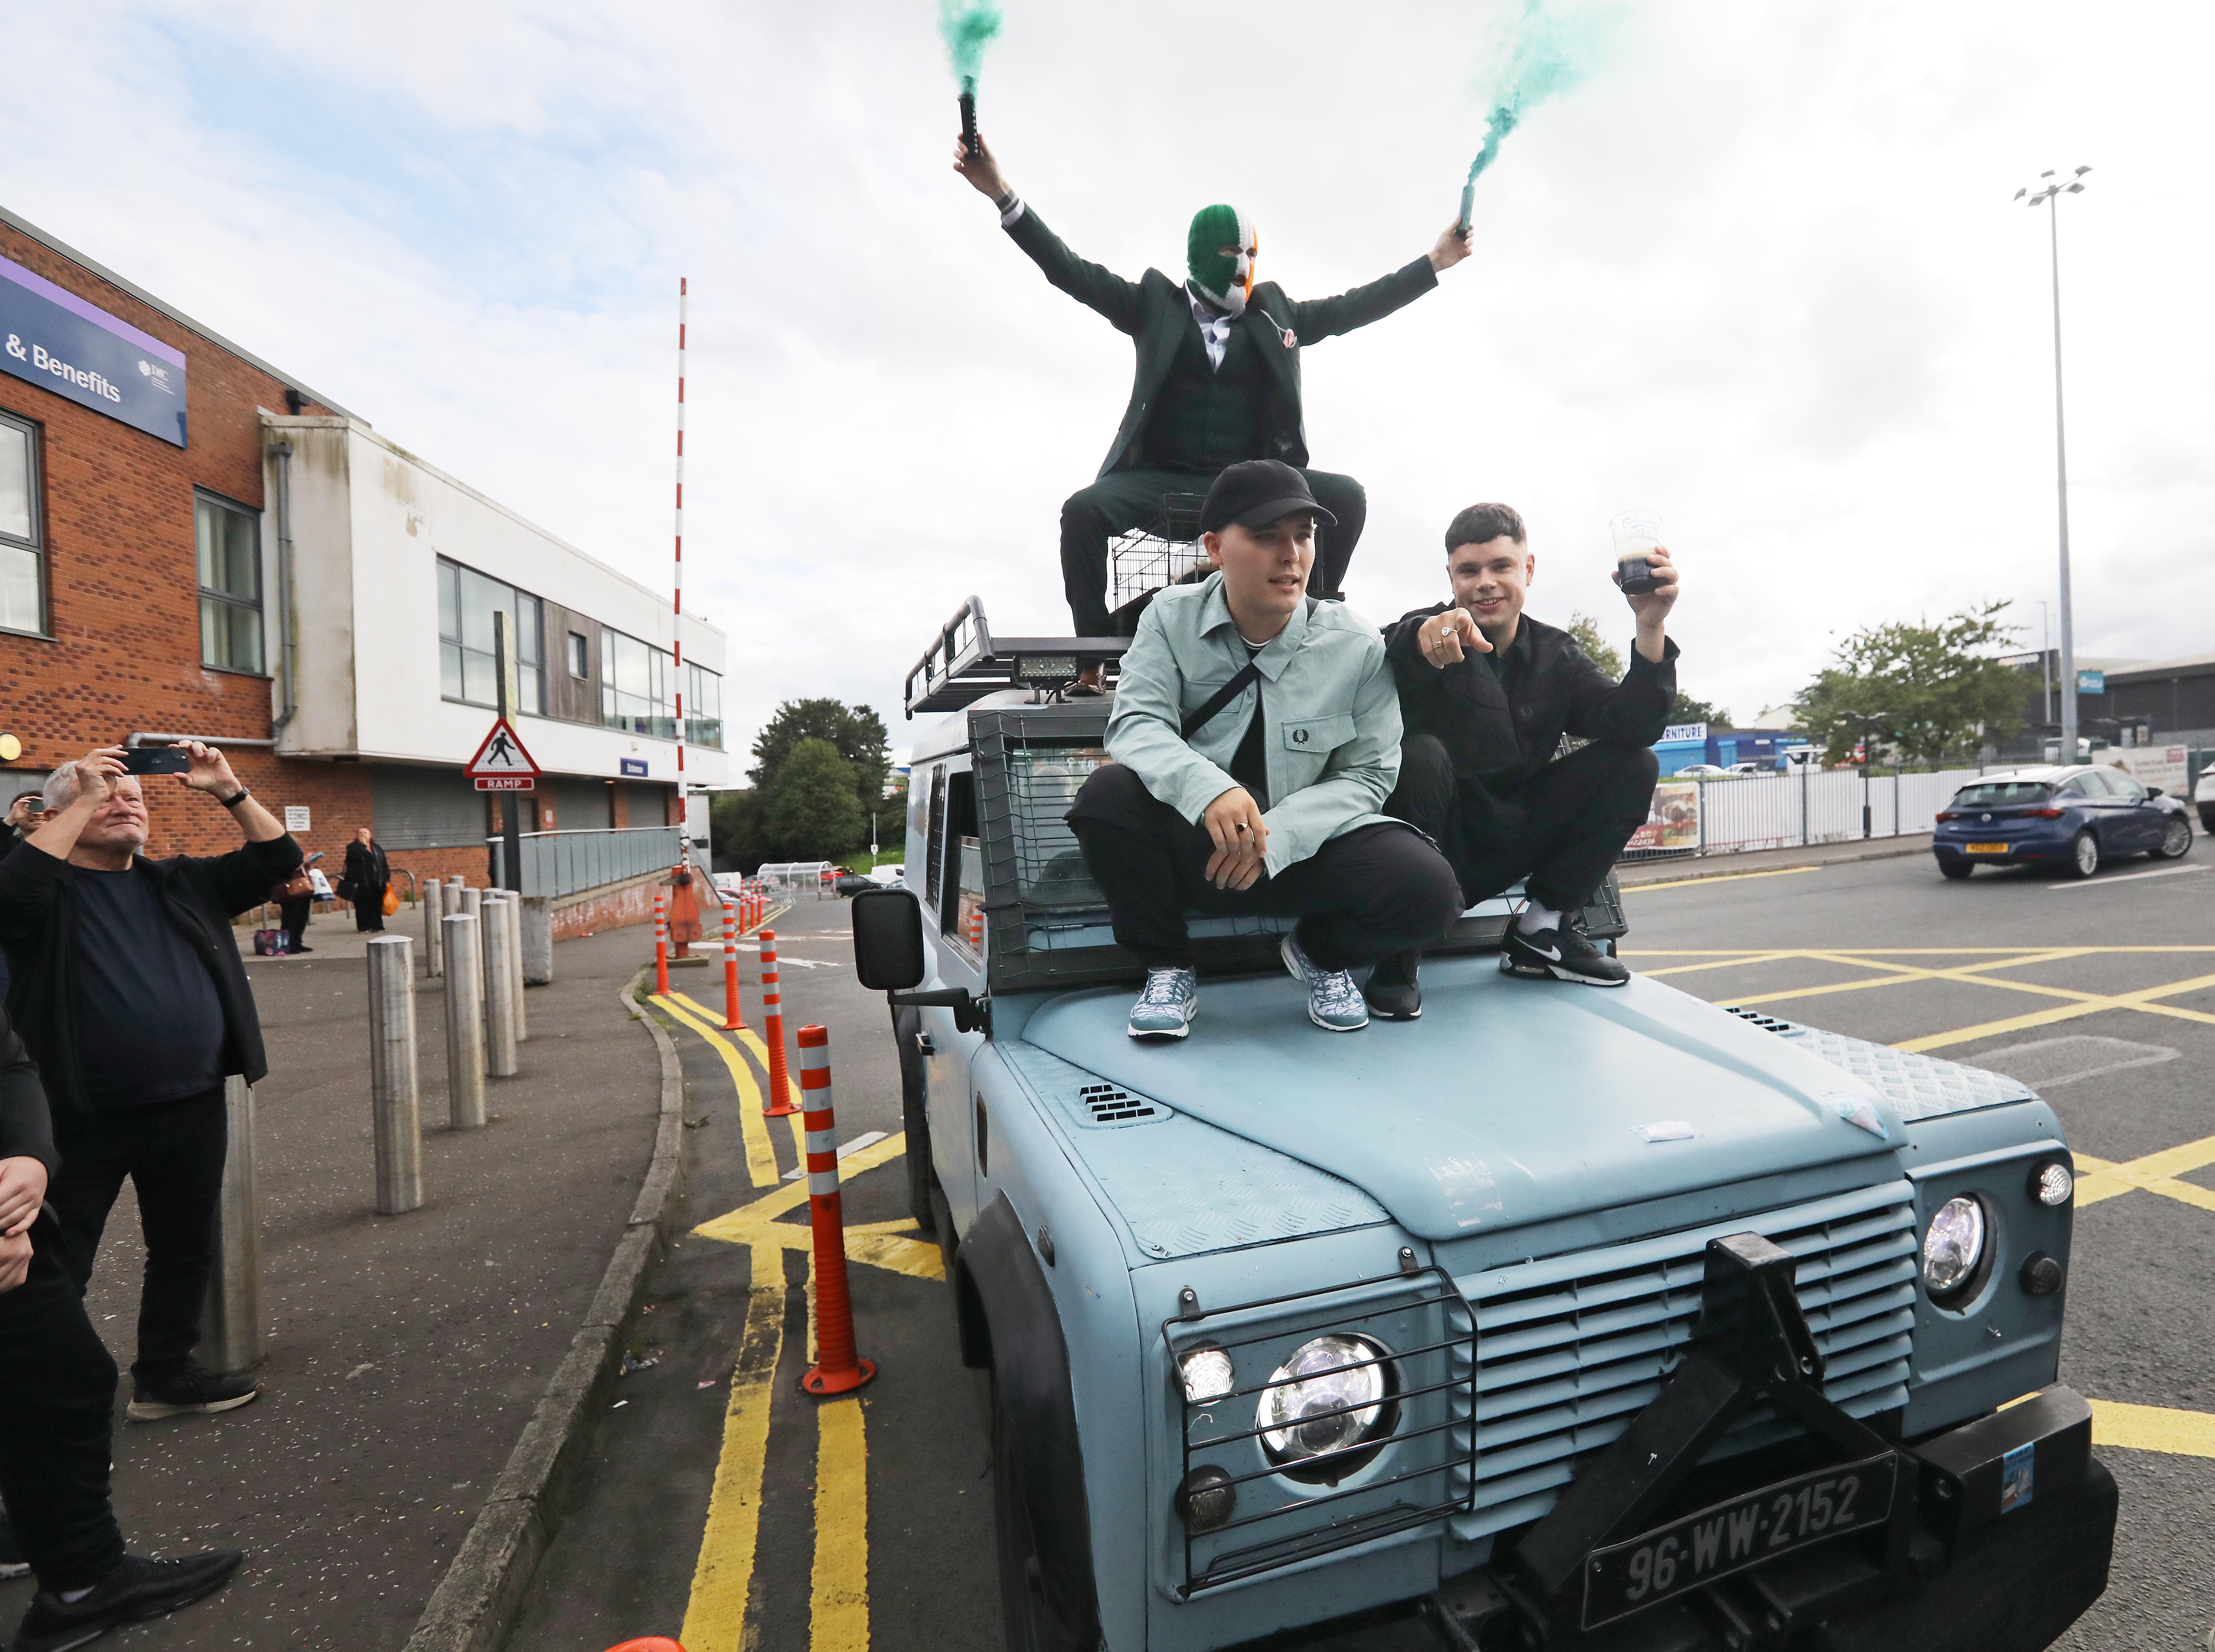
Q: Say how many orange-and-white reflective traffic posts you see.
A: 7